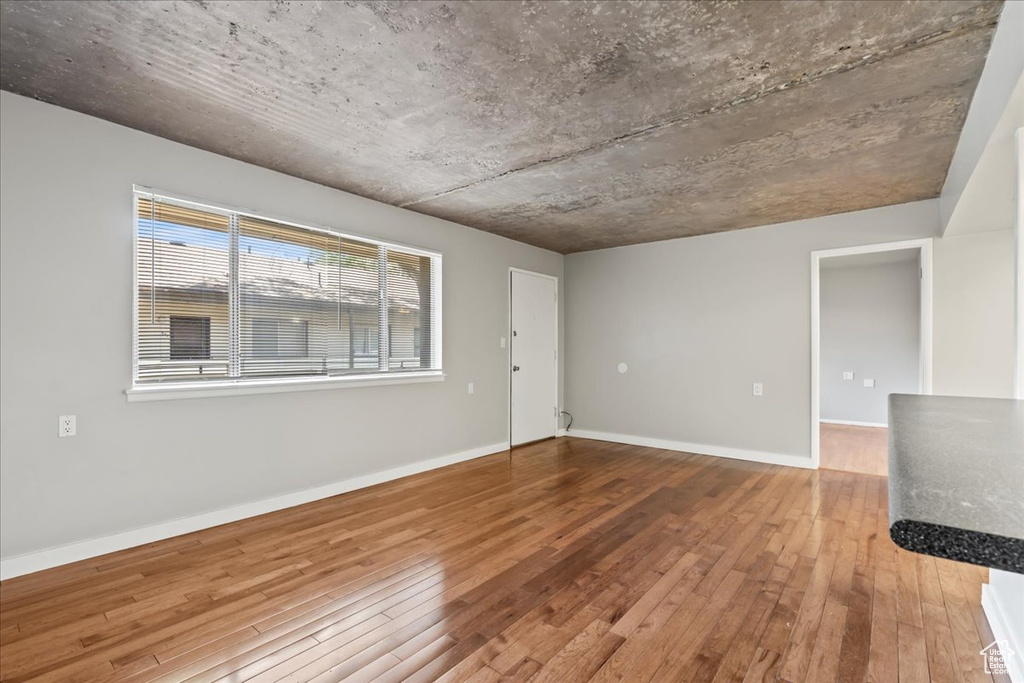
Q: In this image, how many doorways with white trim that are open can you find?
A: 1